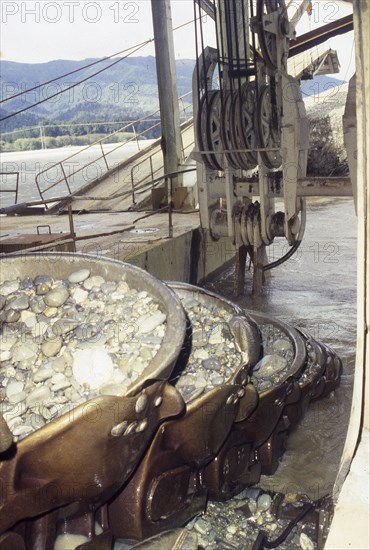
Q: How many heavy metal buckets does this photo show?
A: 5